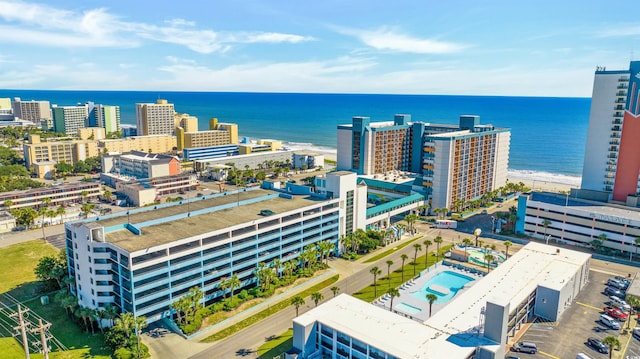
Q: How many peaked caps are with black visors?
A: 0